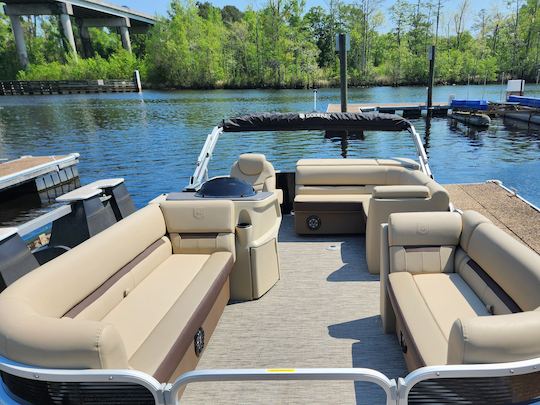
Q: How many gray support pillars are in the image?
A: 4